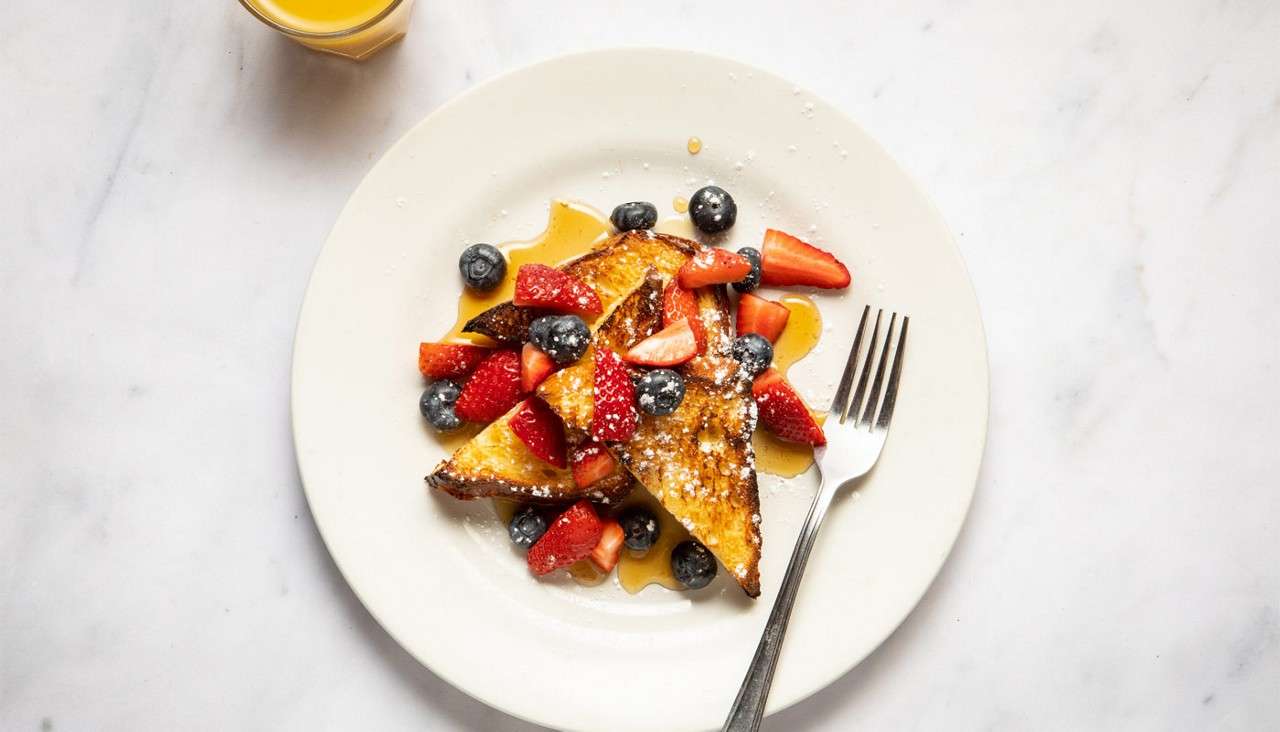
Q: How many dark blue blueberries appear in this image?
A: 12